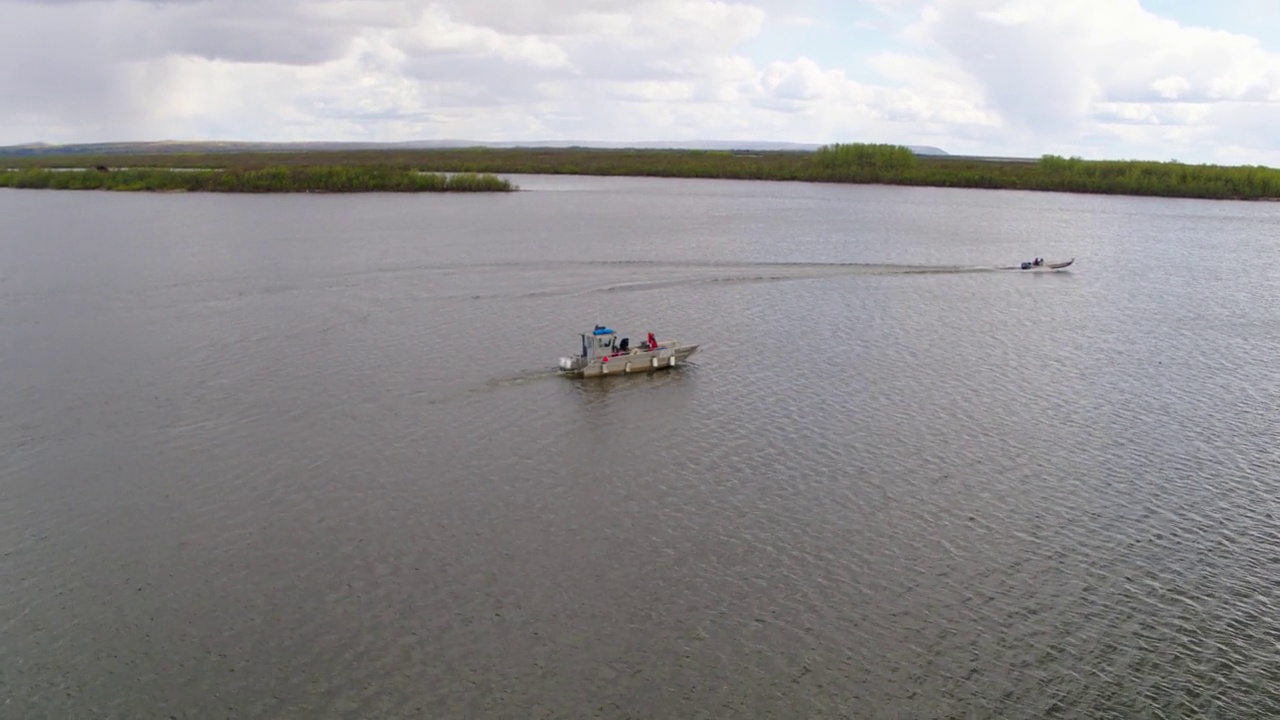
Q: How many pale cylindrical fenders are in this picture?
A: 4